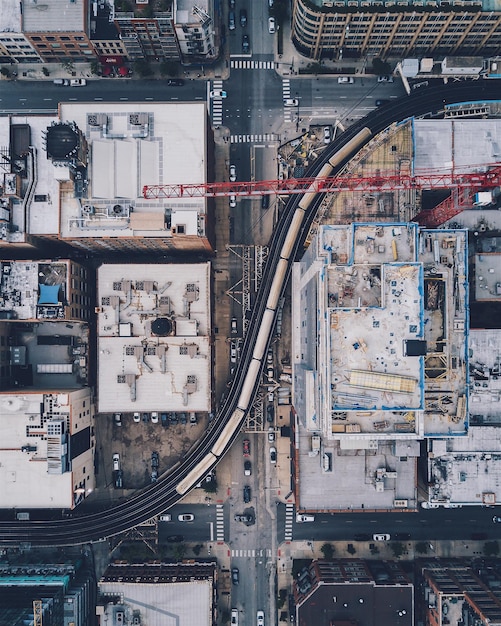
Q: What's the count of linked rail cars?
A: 8